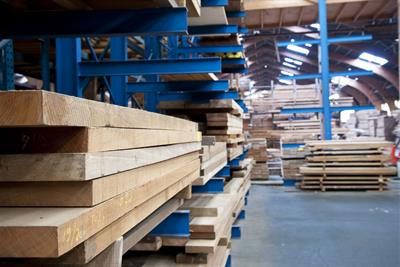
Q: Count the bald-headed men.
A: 0